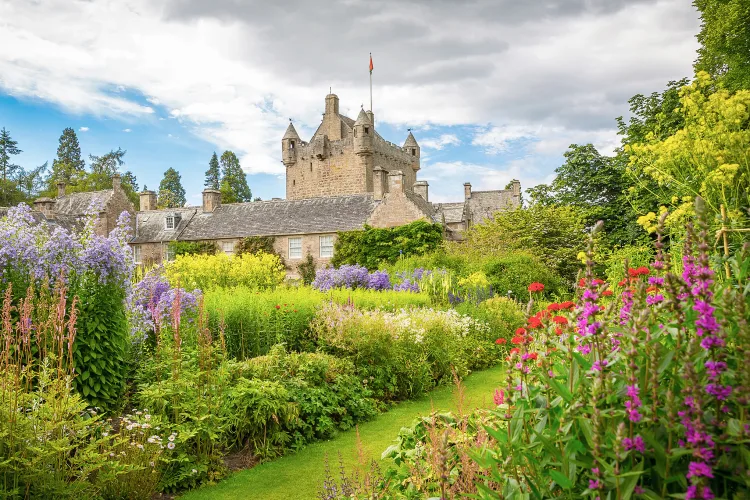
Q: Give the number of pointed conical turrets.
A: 3